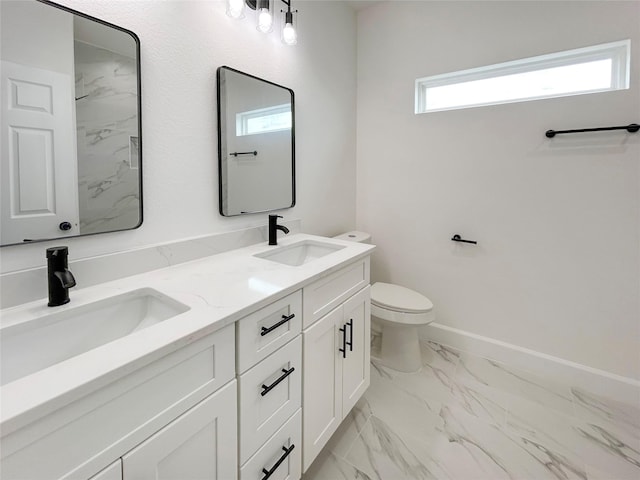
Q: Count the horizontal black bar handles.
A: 3